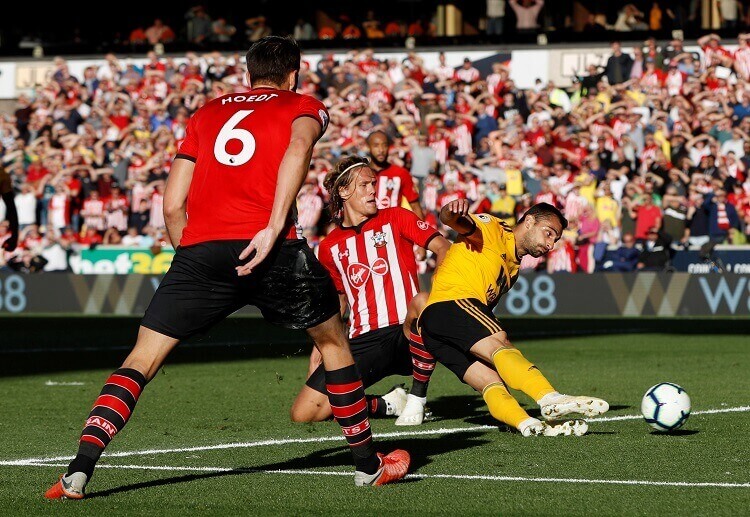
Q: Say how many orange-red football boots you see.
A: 2